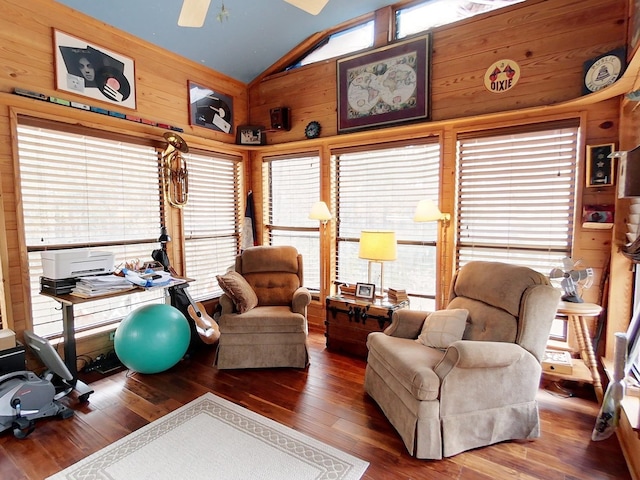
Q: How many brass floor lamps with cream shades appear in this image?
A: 2